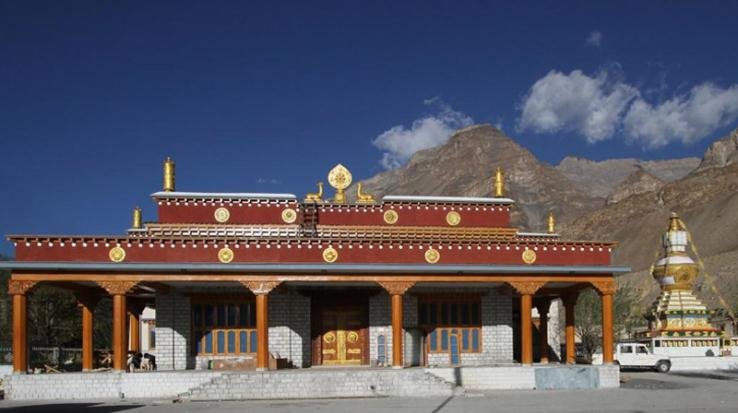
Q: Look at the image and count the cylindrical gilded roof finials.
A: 4